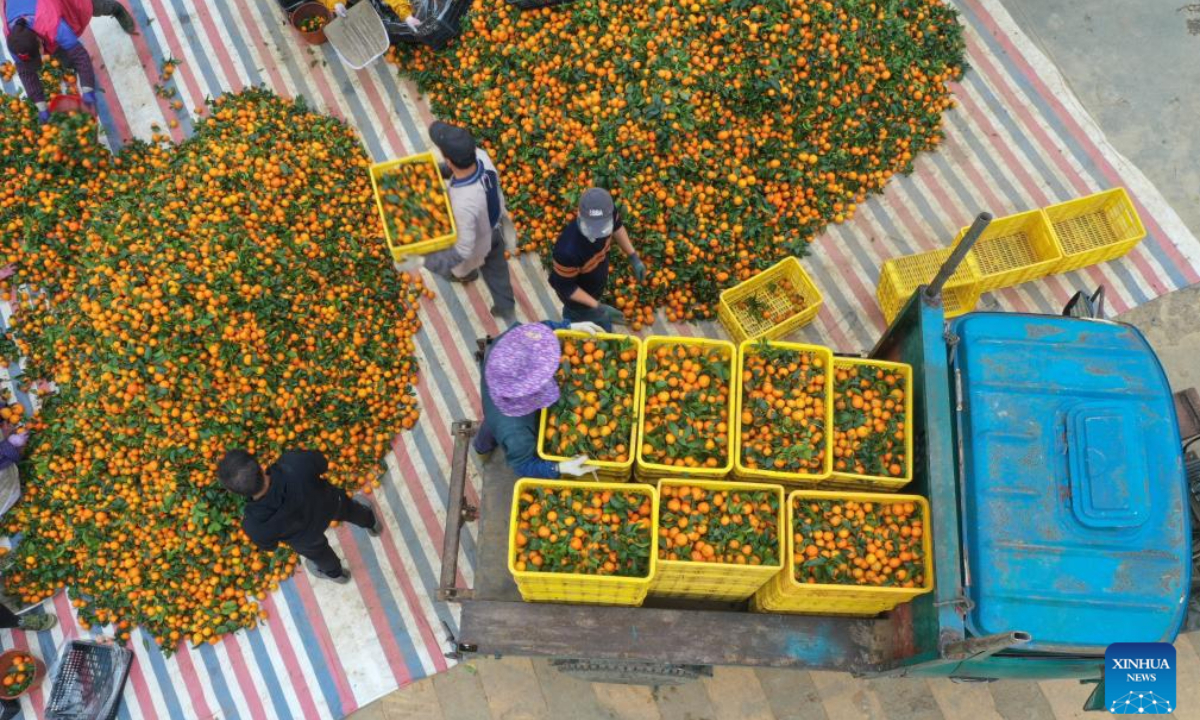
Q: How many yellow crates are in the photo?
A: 12